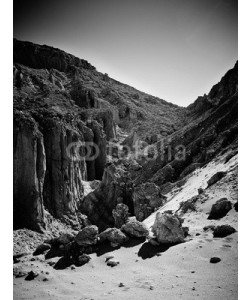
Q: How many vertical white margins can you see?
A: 2